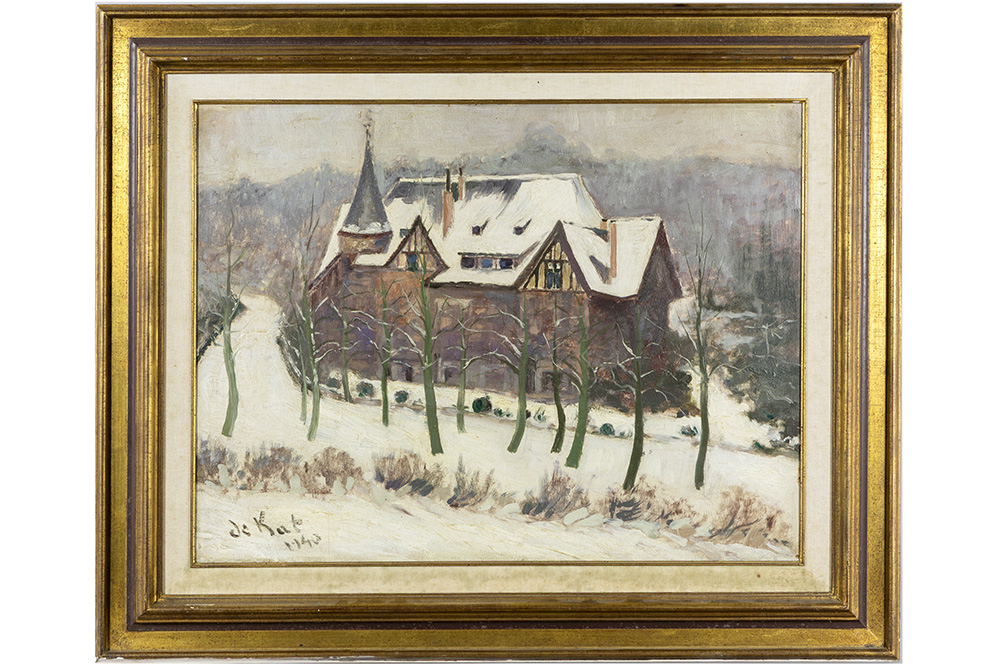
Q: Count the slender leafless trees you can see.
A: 12